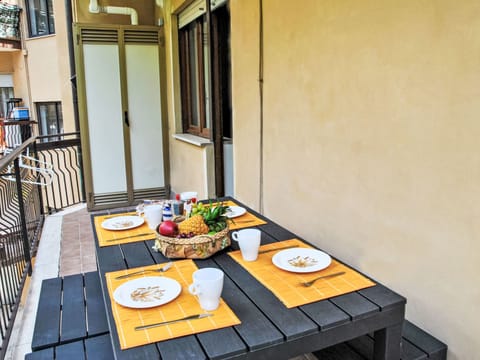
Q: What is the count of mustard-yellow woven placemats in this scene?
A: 4